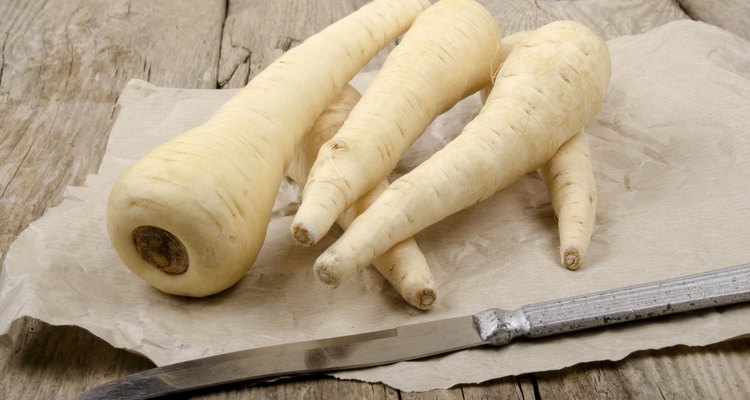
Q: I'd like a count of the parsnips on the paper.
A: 5